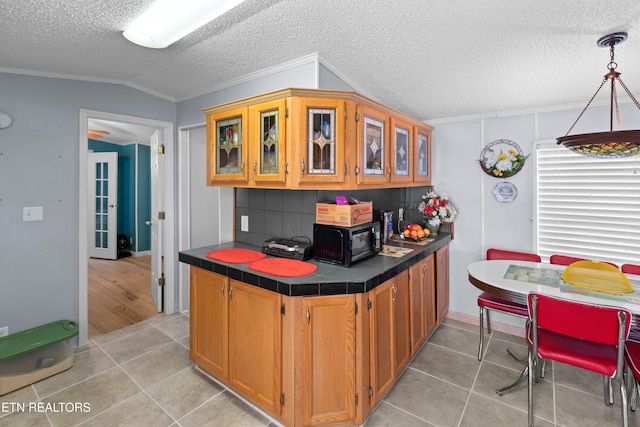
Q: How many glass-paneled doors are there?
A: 7